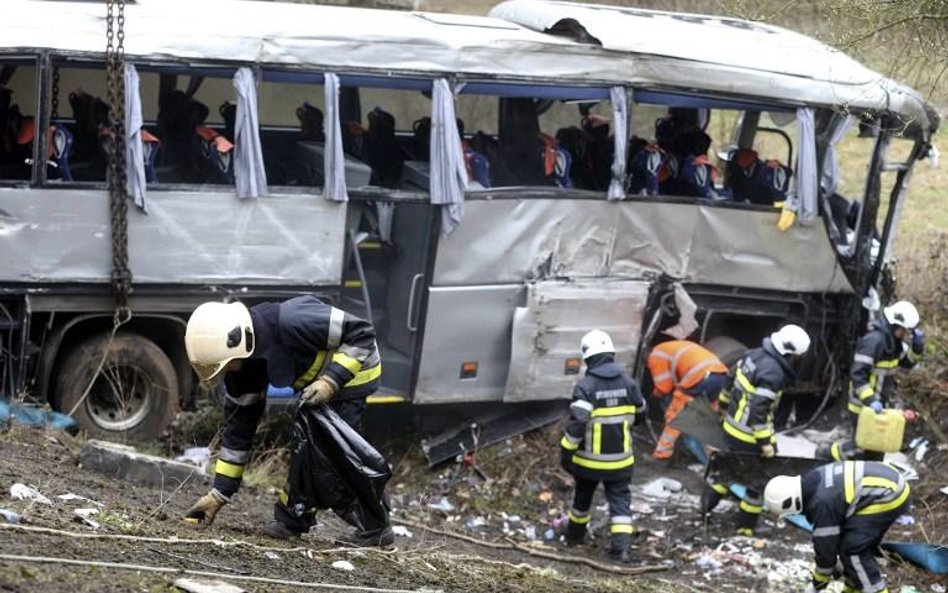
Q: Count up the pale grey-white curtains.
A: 7